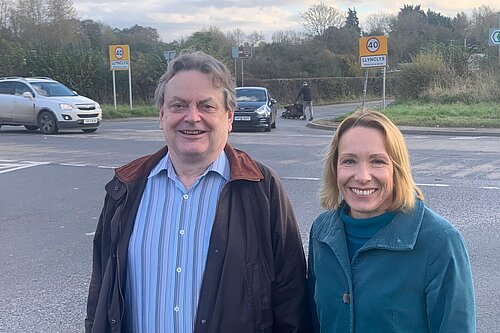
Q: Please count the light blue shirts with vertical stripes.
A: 1